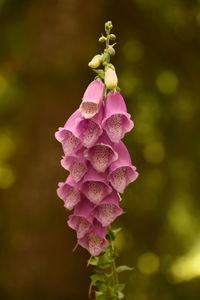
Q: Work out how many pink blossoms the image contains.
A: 12